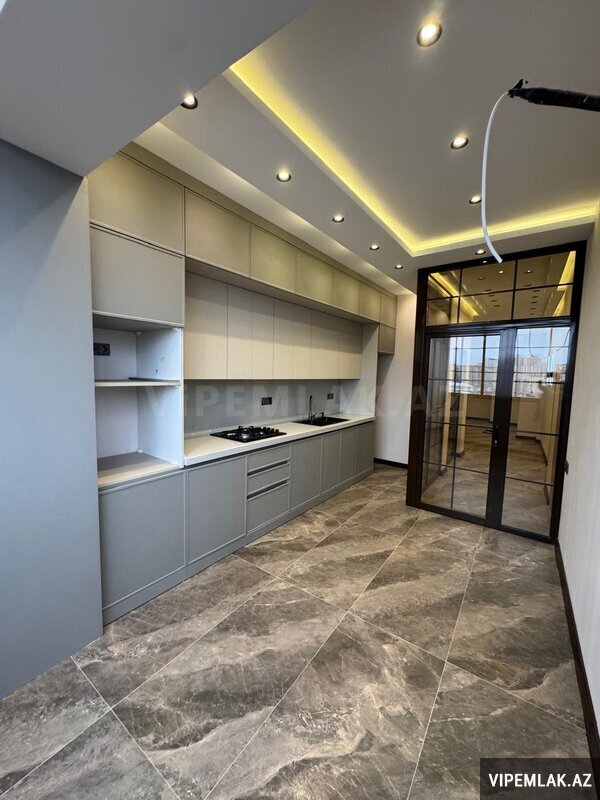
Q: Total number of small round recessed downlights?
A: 9